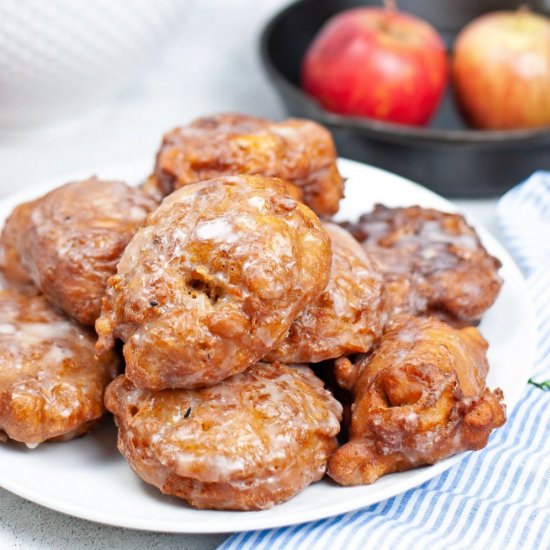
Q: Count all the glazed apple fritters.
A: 8